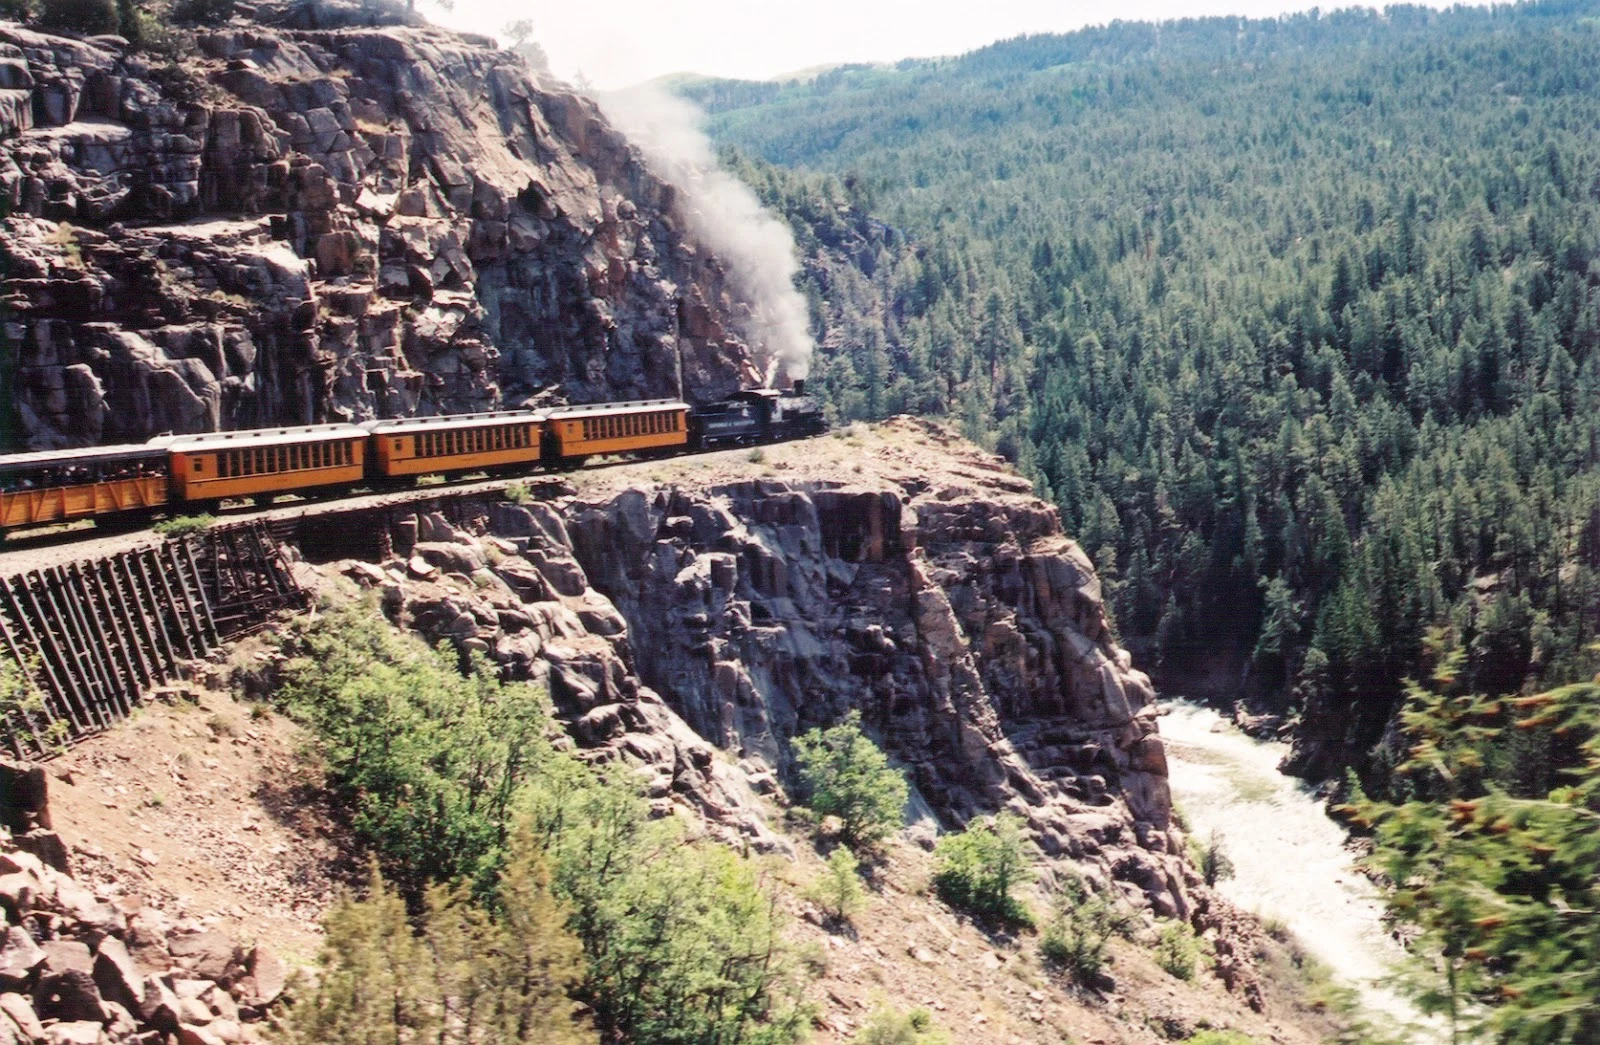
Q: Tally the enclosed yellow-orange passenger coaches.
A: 3